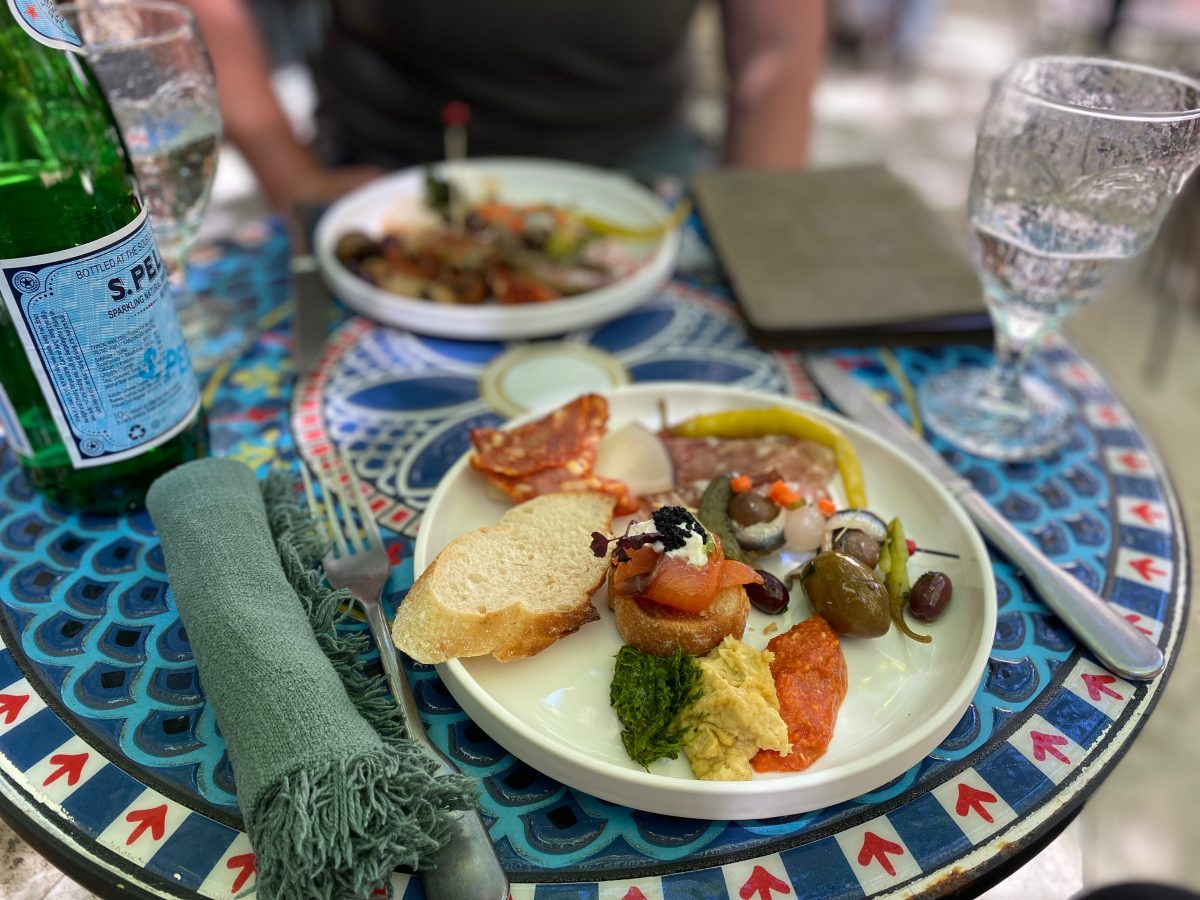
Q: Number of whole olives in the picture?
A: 5